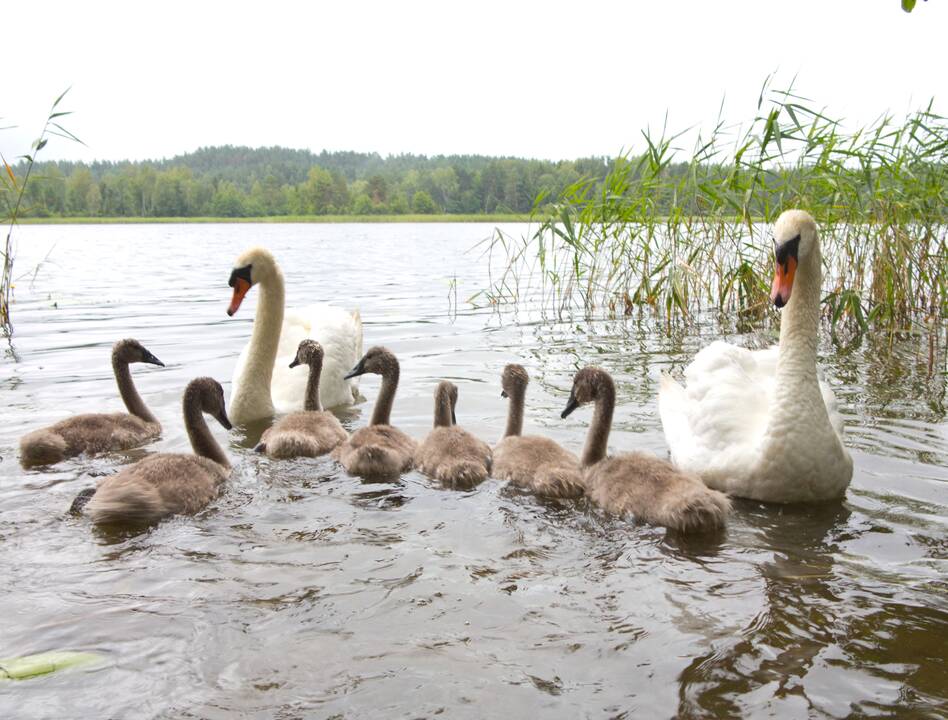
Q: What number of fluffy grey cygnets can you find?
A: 7